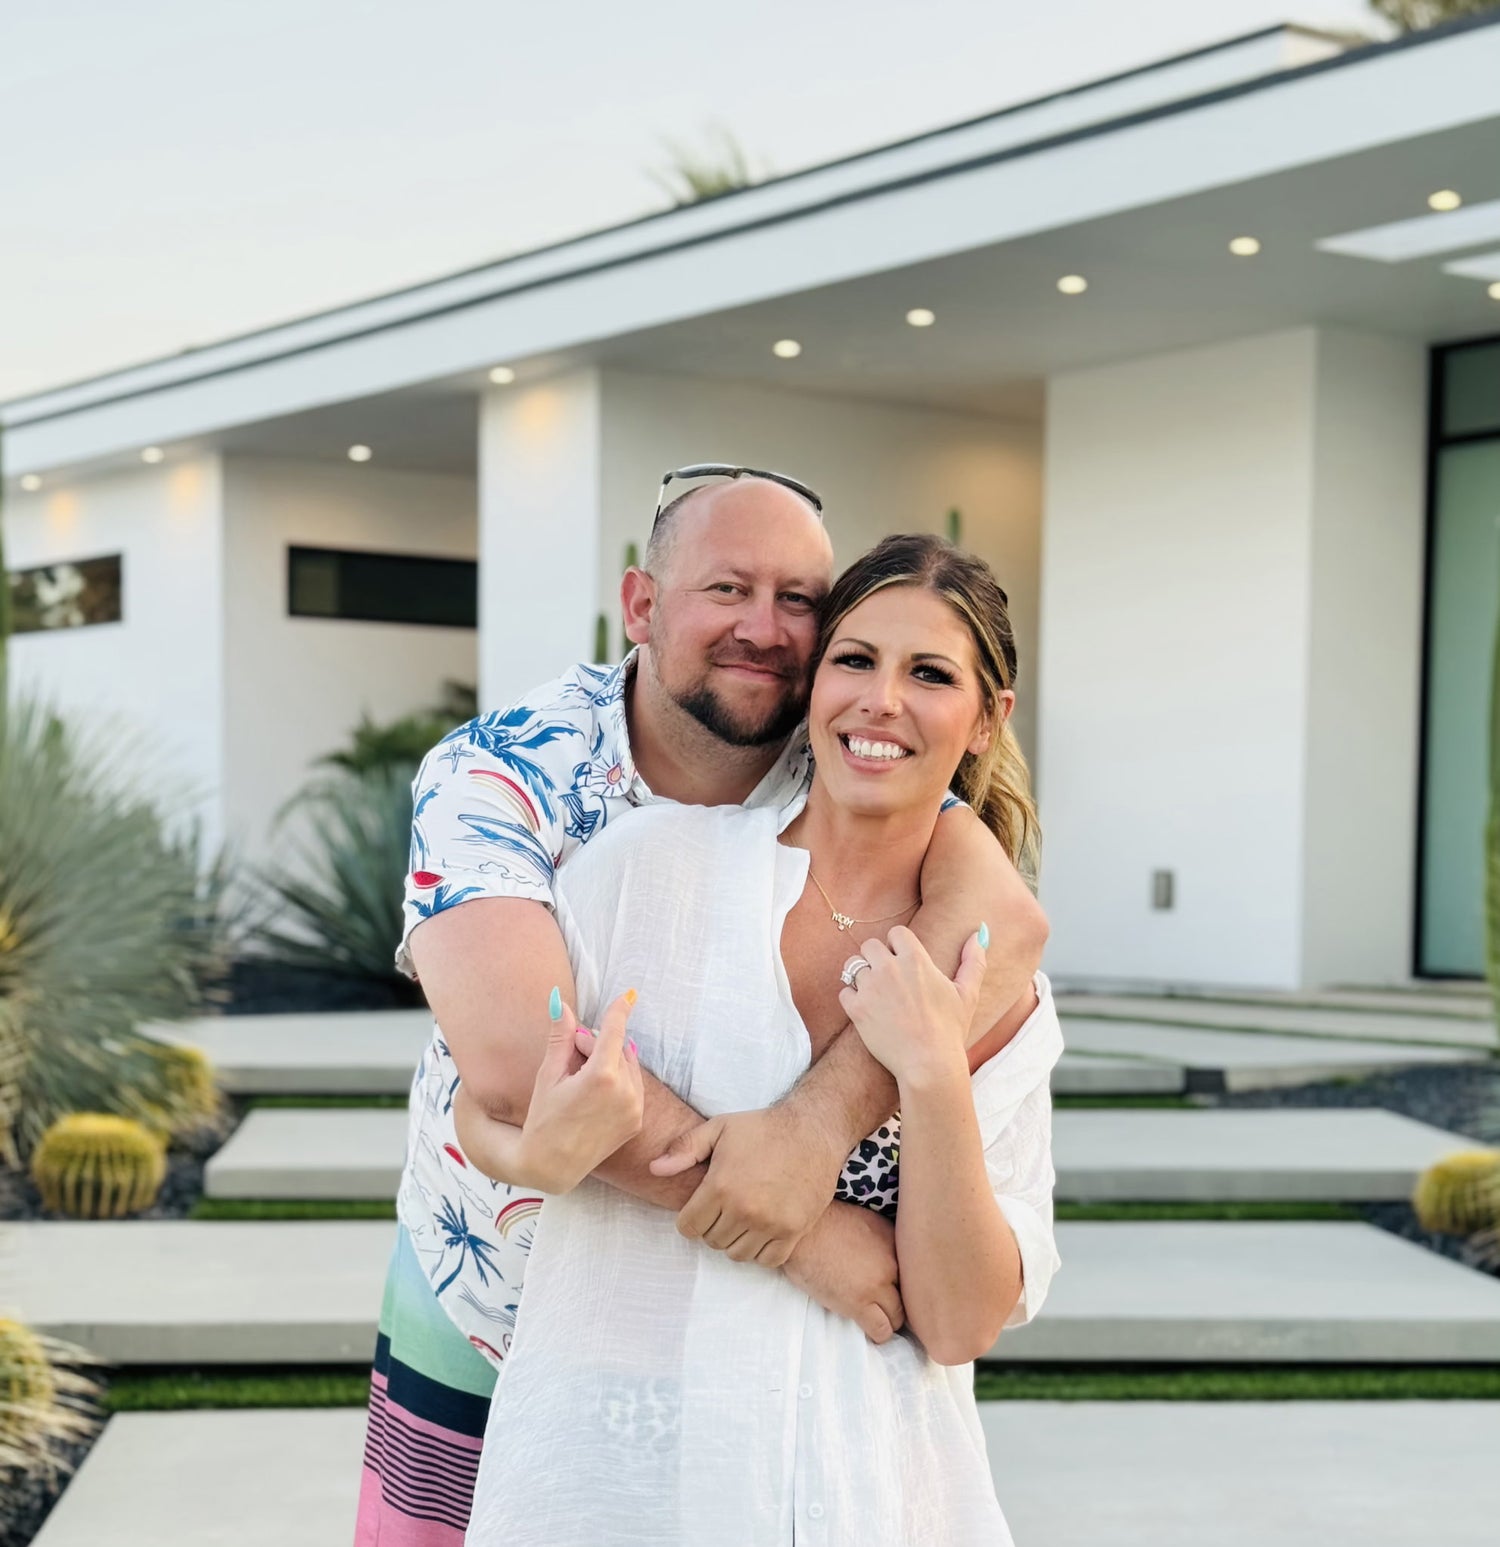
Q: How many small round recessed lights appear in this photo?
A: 10